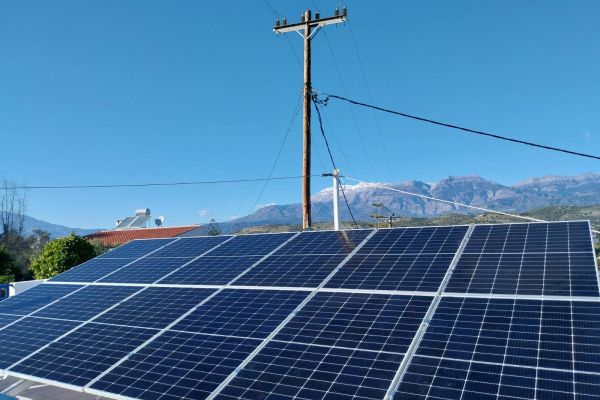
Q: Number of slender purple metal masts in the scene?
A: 0